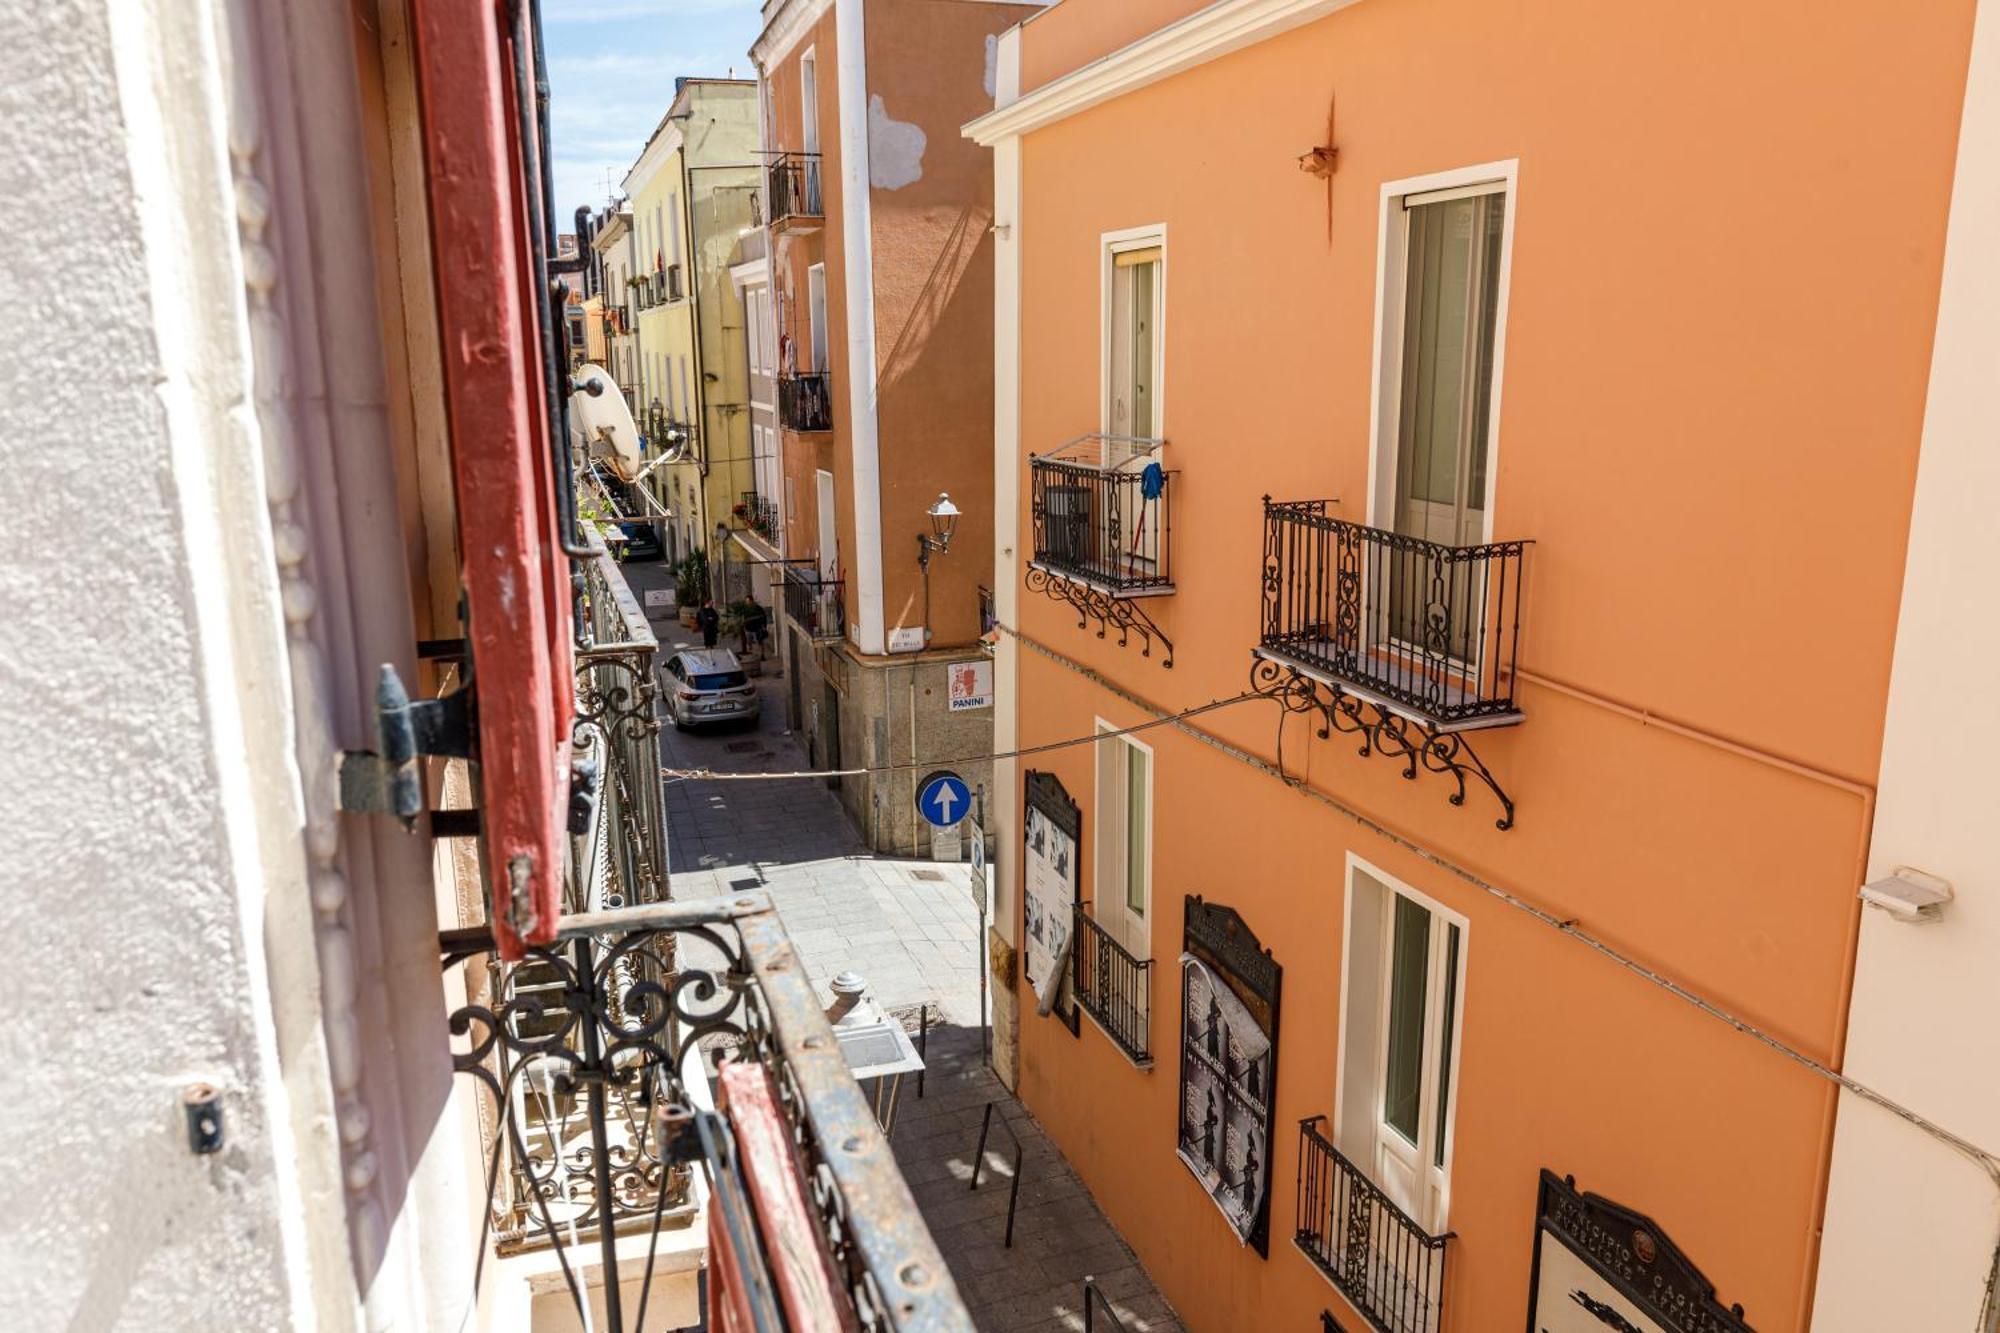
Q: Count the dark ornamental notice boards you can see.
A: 3